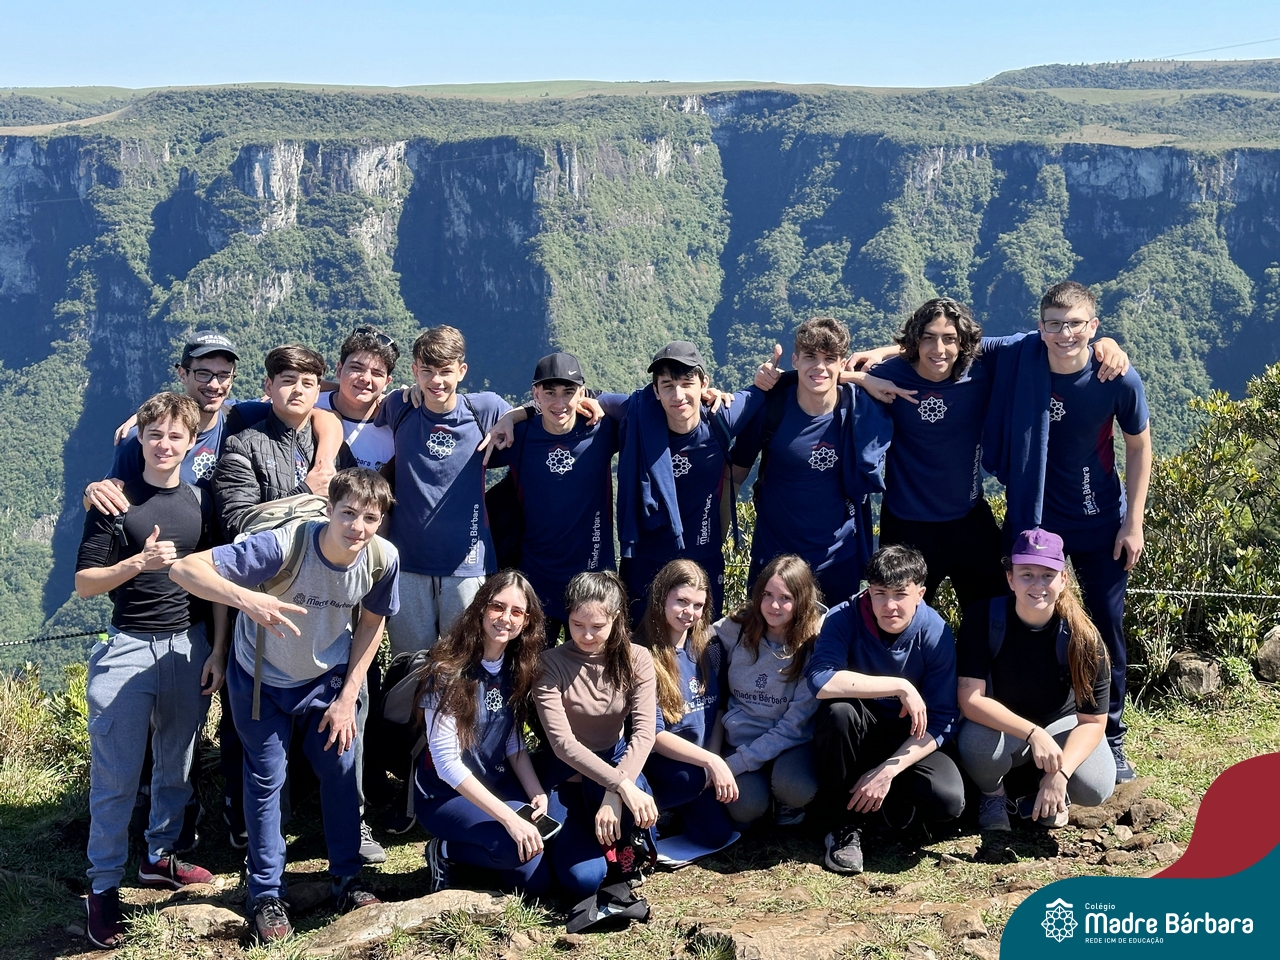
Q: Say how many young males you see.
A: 12